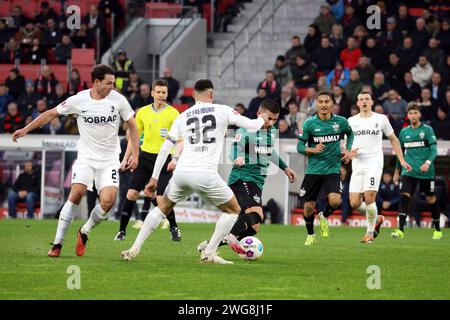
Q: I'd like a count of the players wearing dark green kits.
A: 3